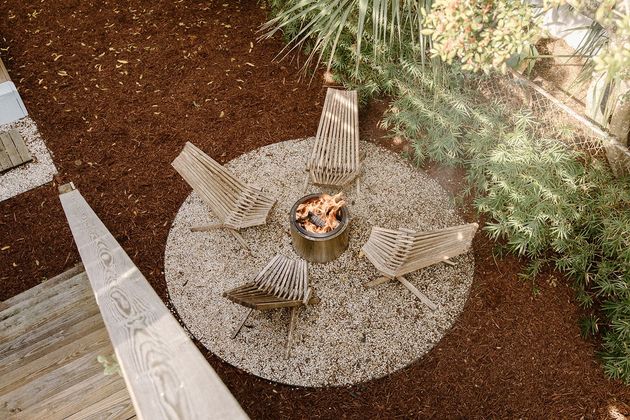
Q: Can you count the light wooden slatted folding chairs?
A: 4